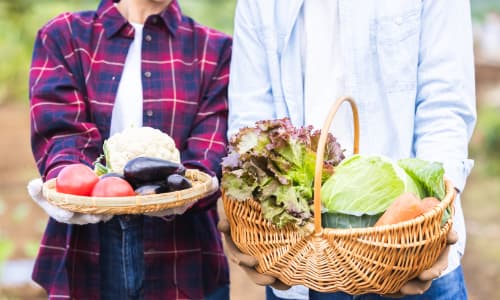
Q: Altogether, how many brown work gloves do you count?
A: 2